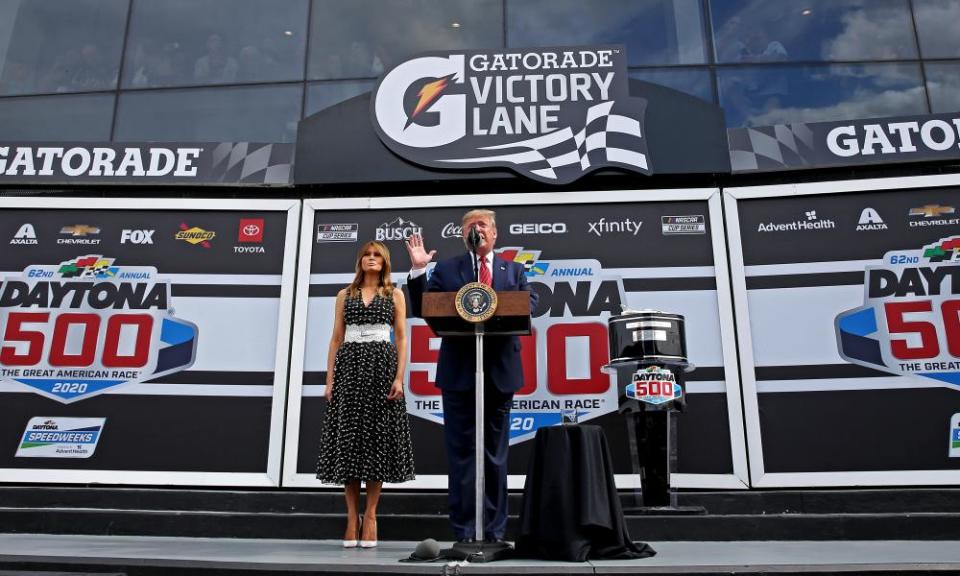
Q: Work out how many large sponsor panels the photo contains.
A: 3